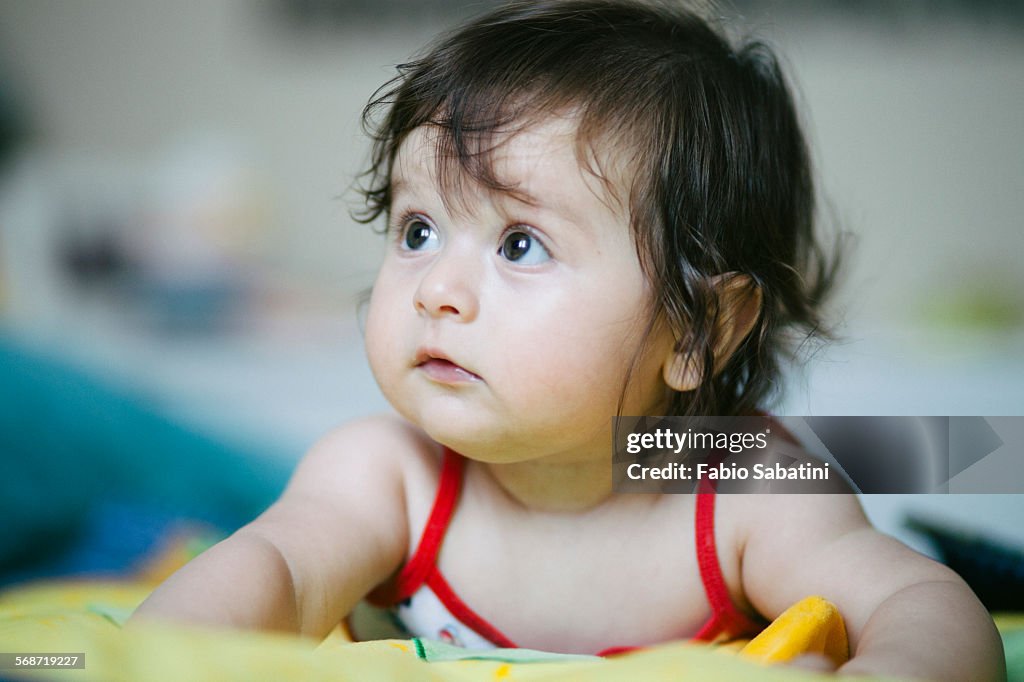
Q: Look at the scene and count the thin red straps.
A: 2